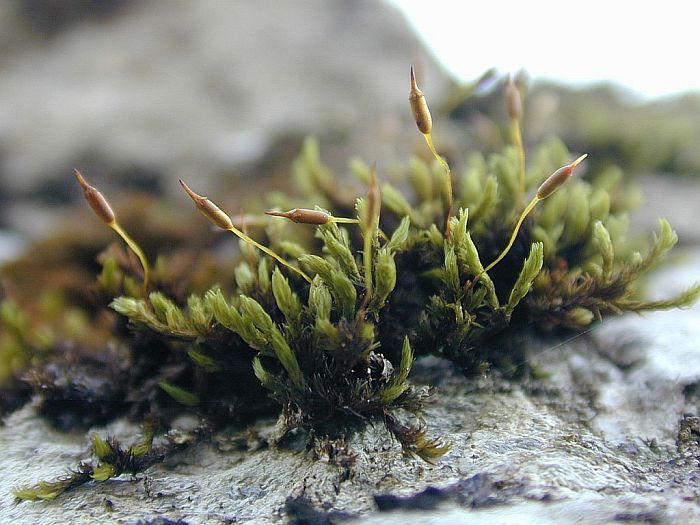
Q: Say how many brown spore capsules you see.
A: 7